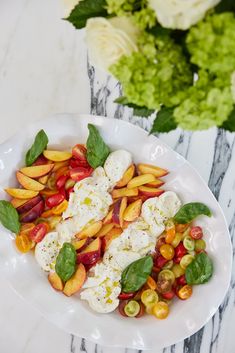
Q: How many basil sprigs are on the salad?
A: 7